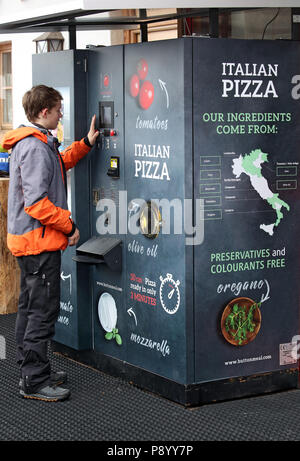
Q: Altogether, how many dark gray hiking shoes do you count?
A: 2